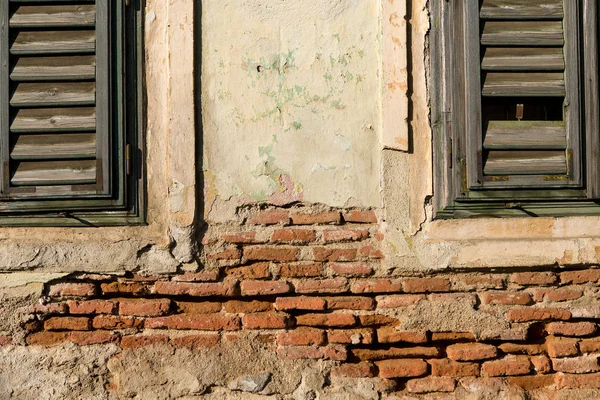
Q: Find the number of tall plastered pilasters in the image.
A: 2